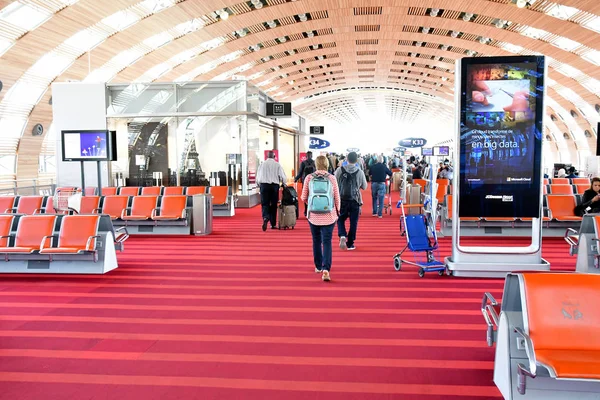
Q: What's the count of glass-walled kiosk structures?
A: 1